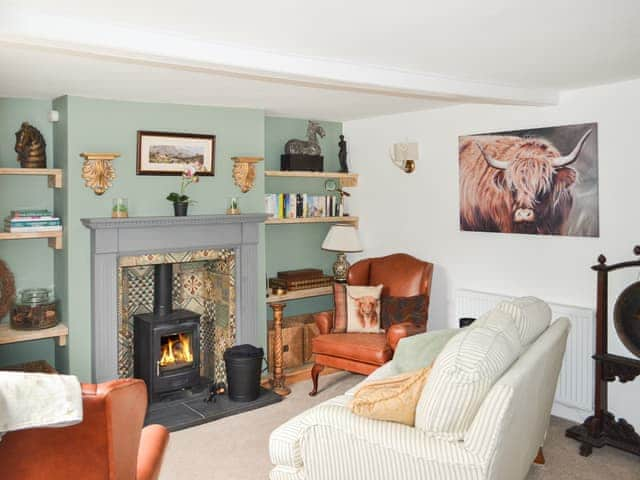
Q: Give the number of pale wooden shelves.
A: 6